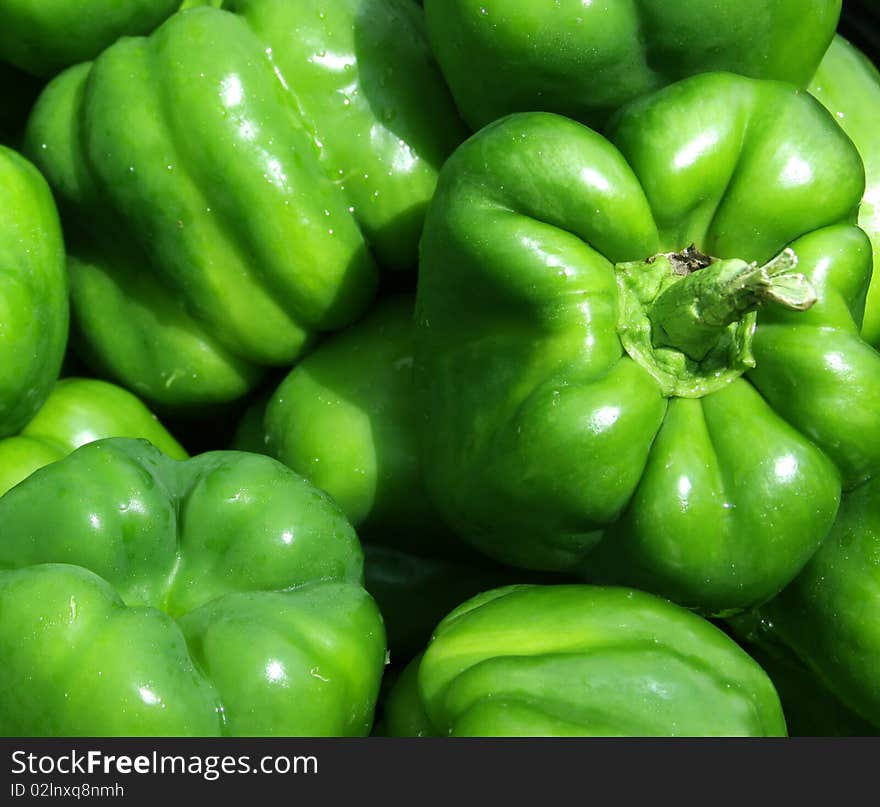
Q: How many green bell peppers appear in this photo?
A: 11